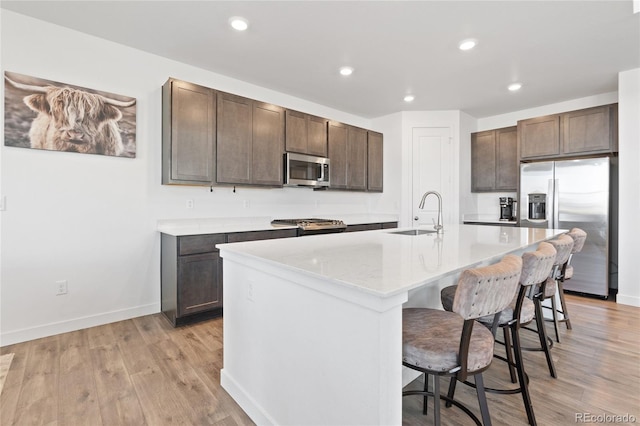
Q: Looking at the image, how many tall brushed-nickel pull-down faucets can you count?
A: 1